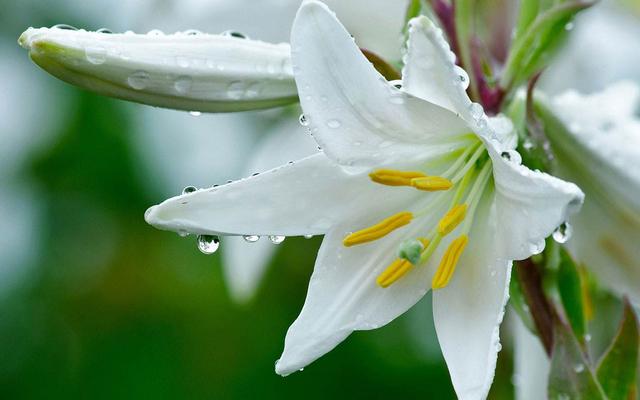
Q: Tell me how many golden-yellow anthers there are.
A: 6